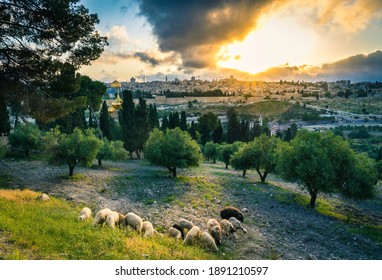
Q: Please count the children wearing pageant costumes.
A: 0